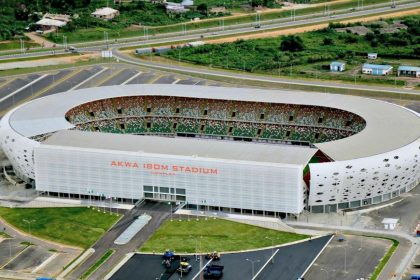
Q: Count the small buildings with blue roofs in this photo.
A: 3